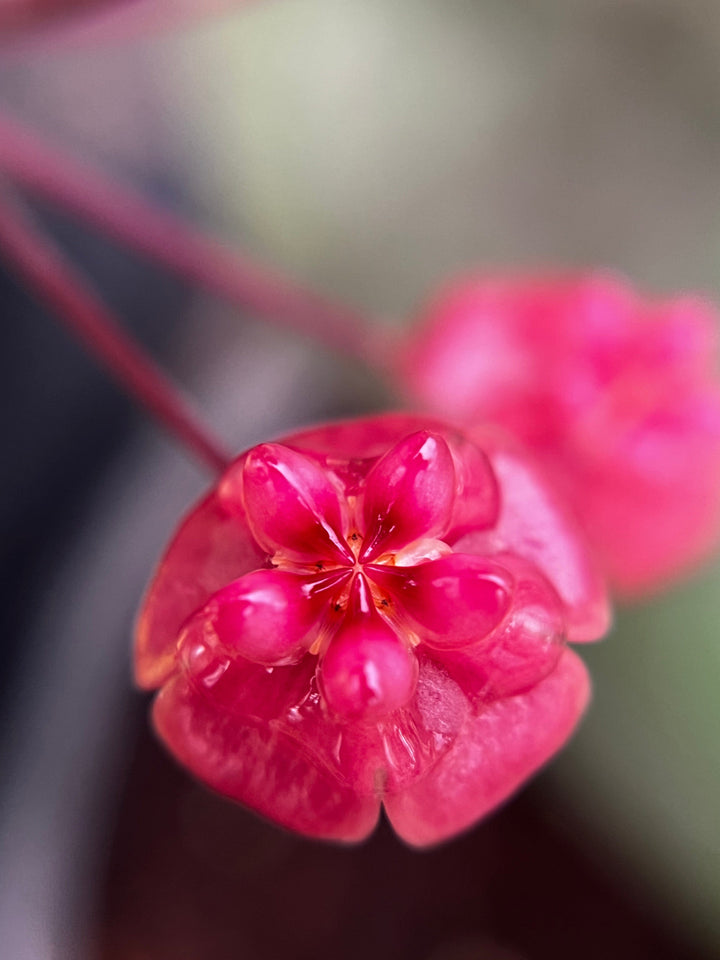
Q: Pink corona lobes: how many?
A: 5